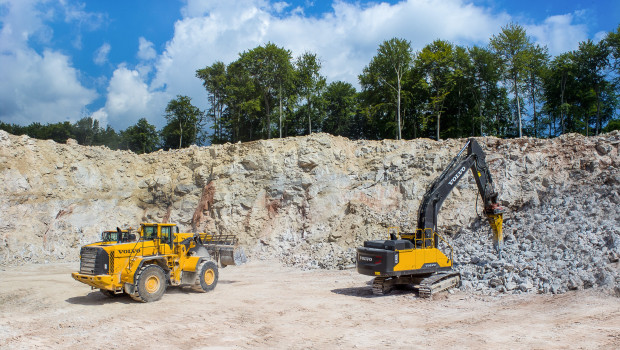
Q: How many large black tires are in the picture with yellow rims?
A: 2